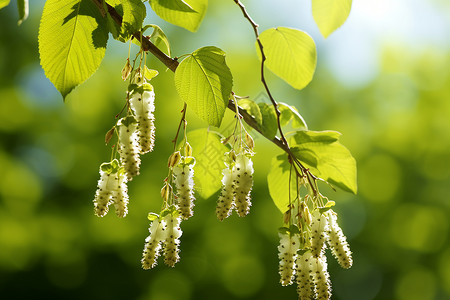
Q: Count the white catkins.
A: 14